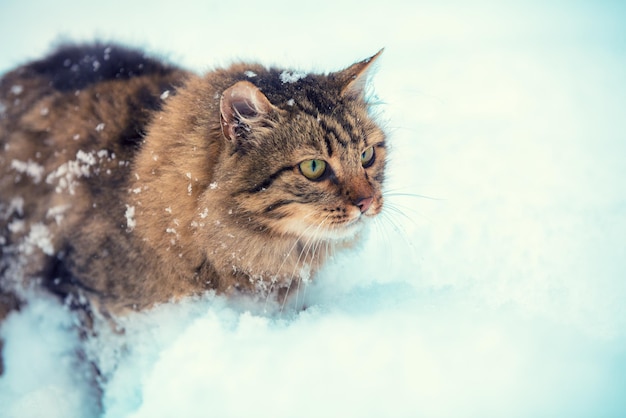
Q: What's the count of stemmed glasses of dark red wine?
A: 0